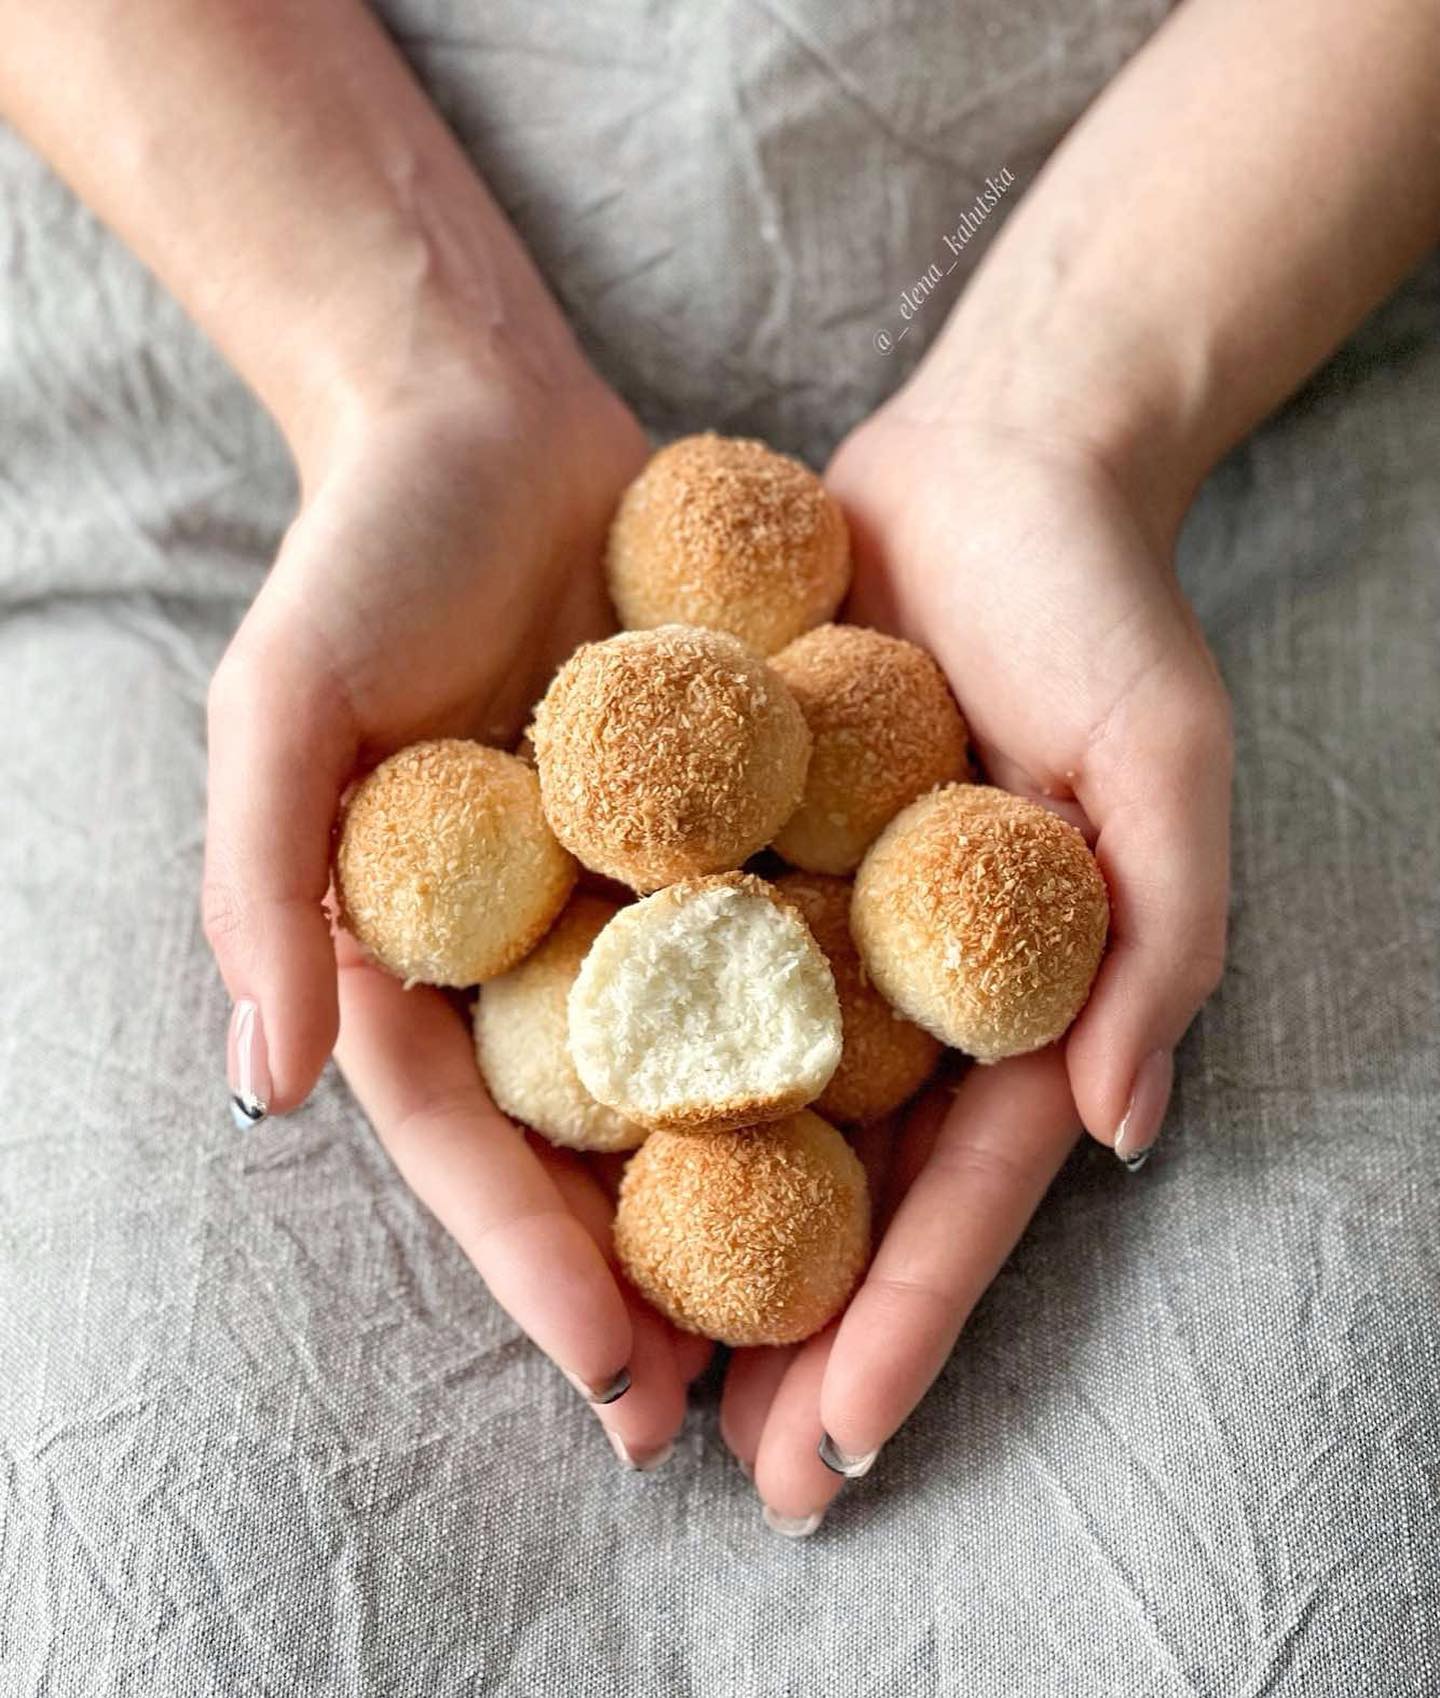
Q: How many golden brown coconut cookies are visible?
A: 9